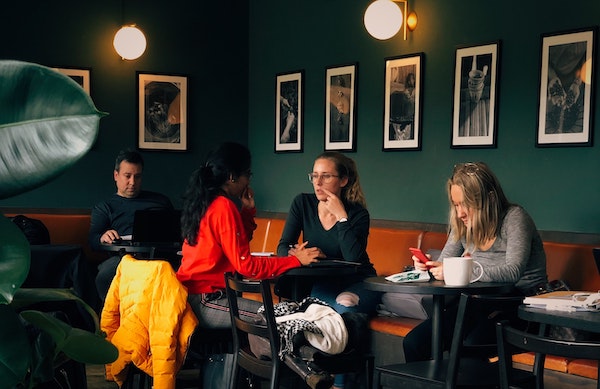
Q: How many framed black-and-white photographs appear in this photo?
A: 7